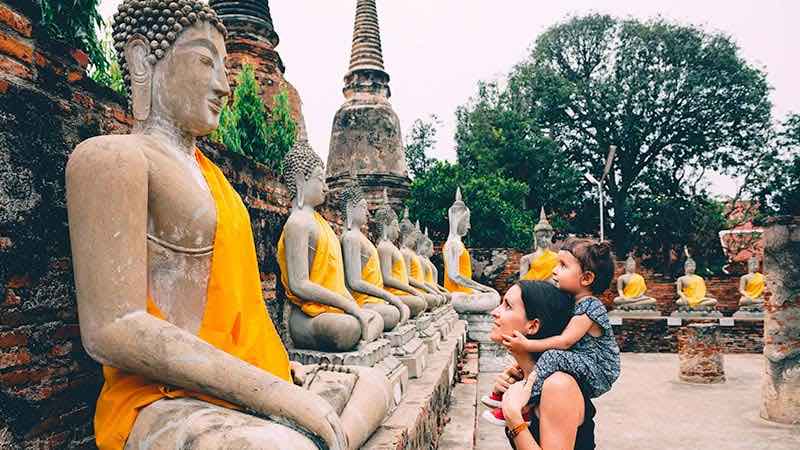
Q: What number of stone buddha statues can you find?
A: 12